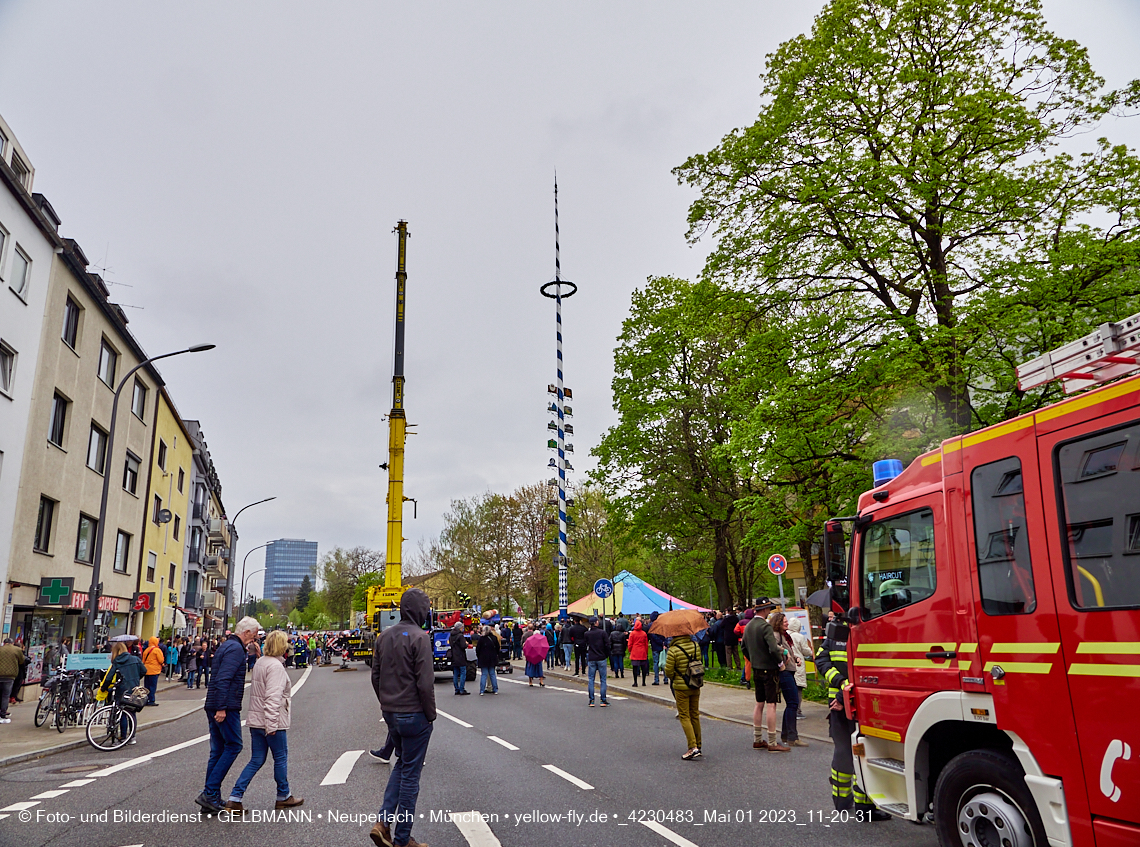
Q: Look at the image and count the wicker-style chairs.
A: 0